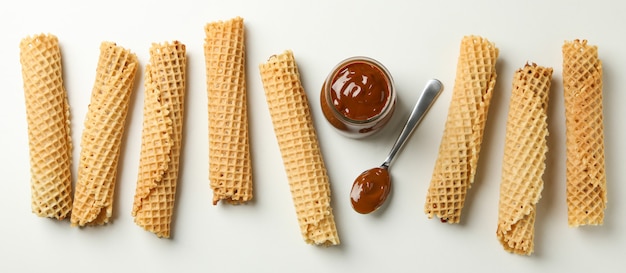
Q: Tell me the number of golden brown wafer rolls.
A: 8